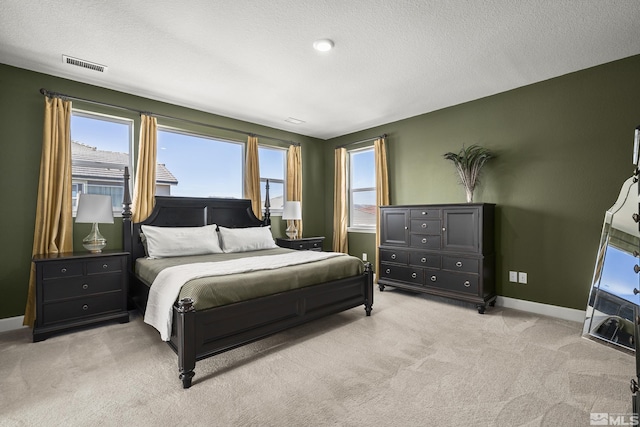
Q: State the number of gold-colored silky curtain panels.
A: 6